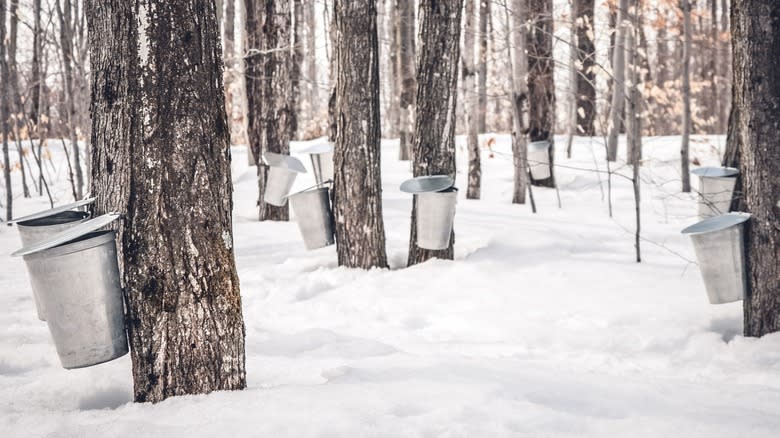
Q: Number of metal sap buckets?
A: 9